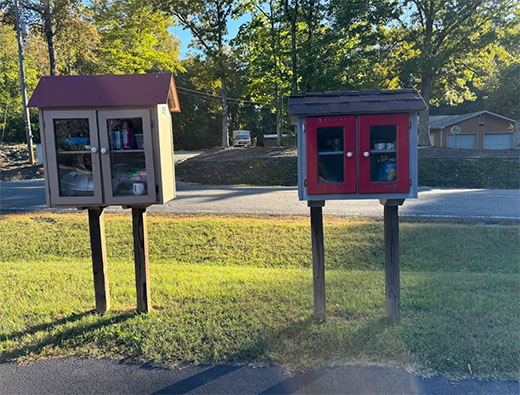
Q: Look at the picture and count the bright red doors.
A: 2